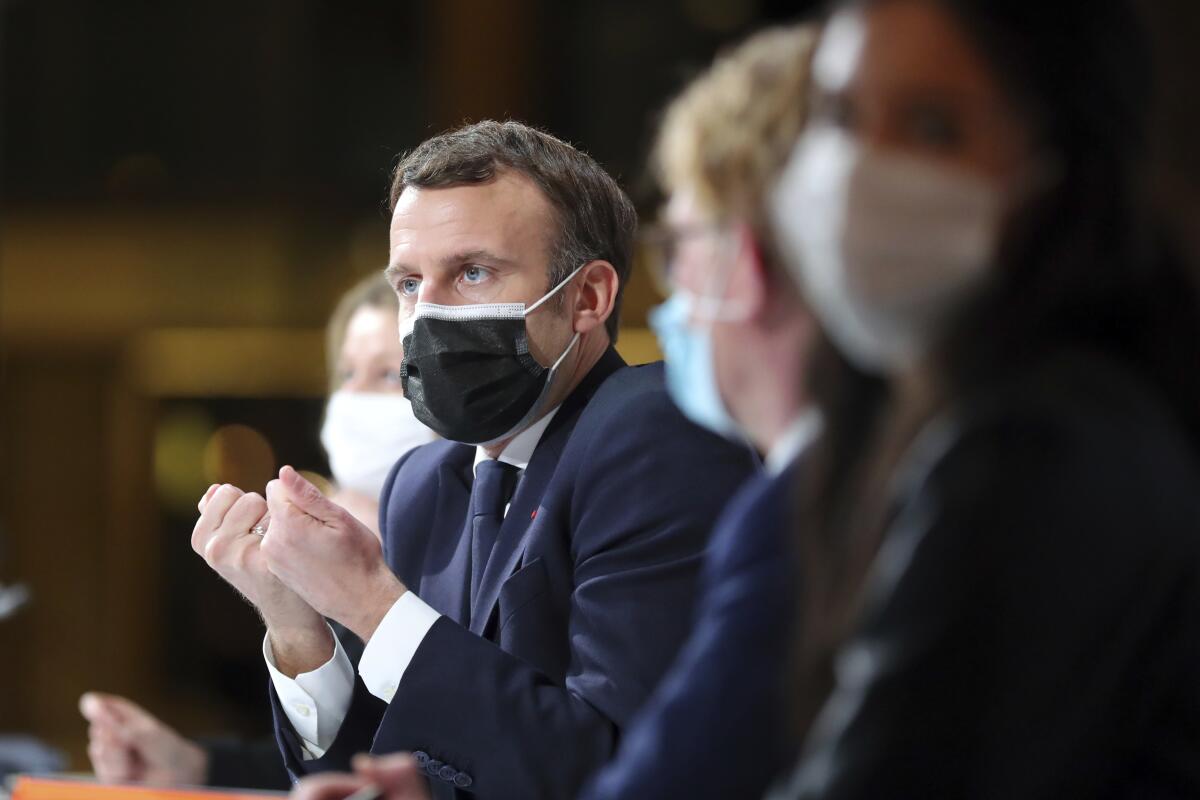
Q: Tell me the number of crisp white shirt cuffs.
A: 2